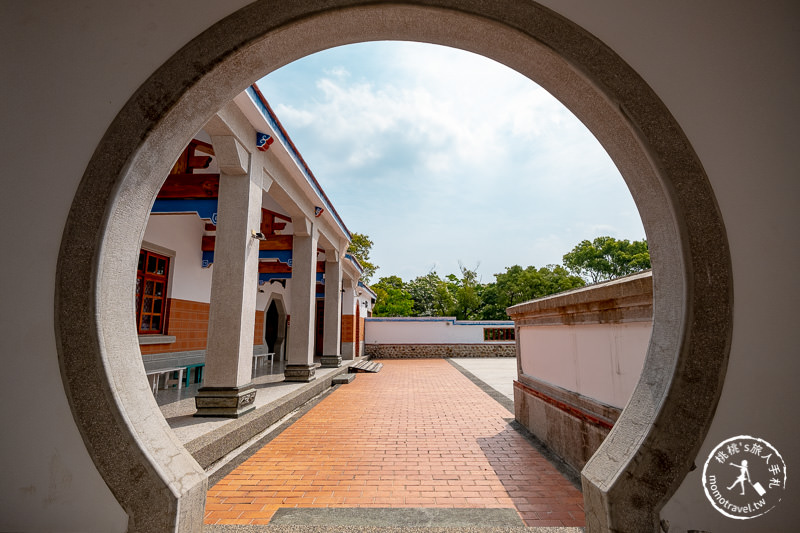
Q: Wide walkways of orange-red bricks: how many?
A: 1